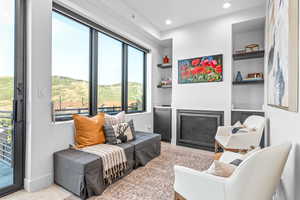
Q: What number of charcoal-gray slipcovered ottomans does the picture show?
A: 2